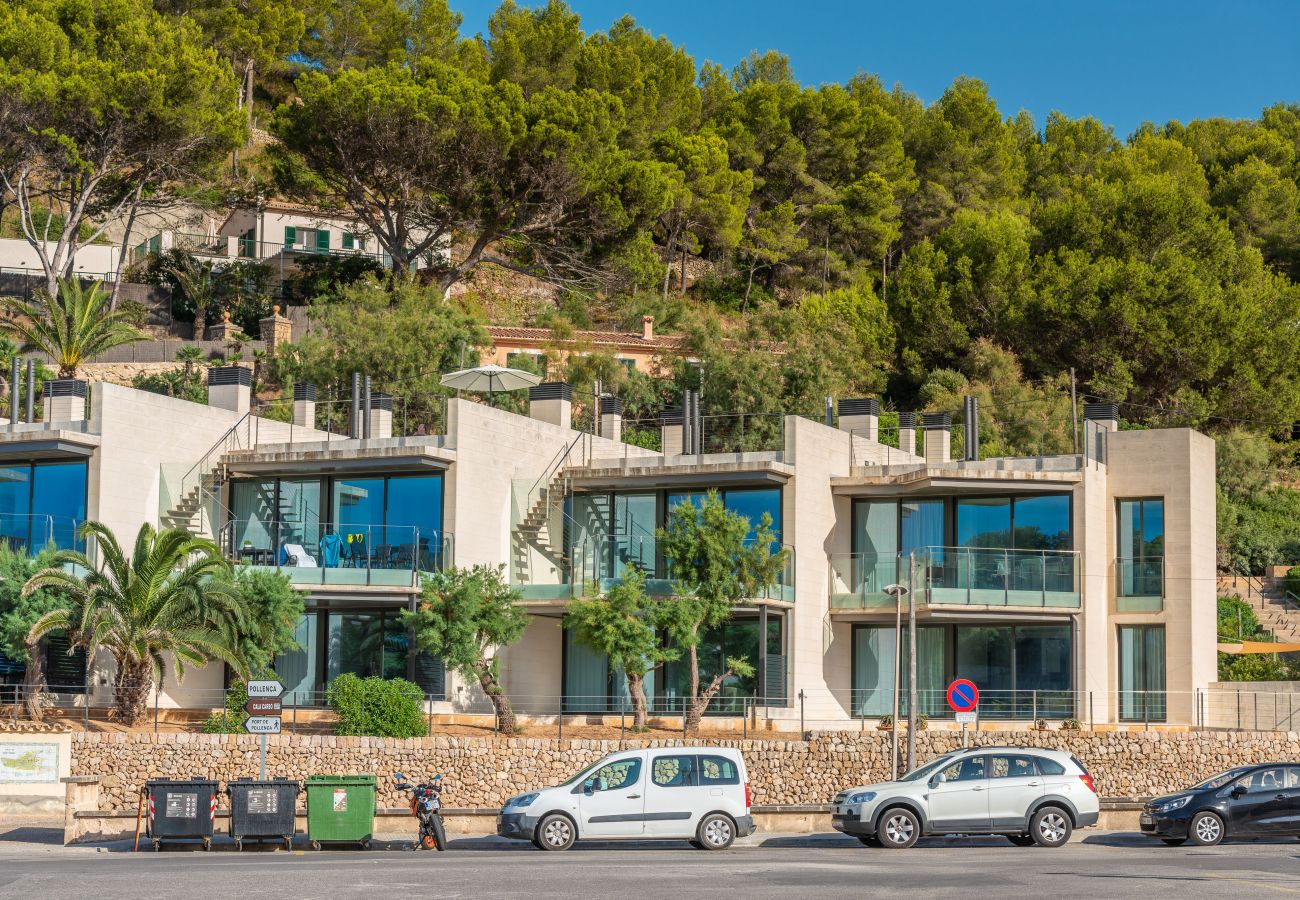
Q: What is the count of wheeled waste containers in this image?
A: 3